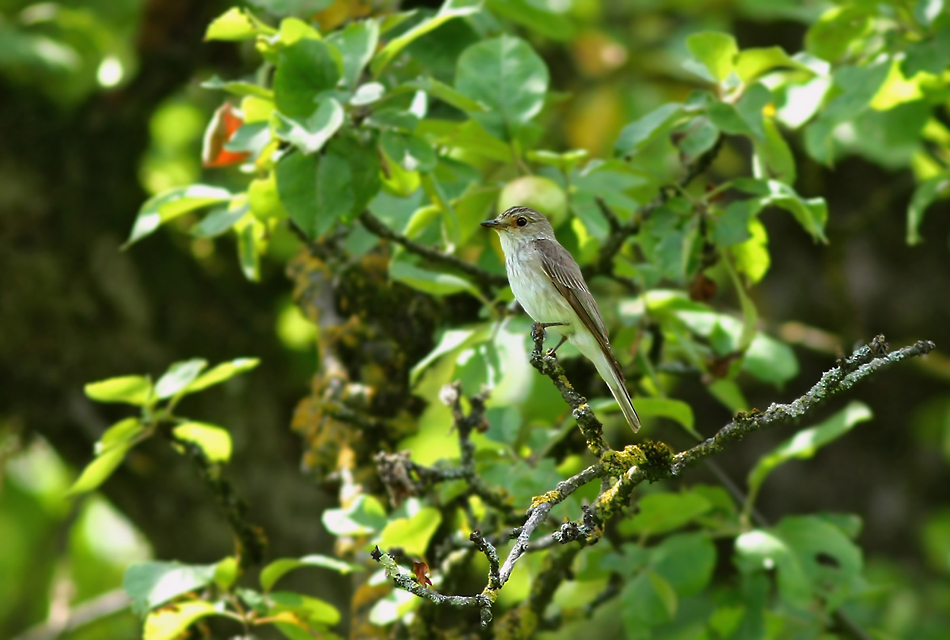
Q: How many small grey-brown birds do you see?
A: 1